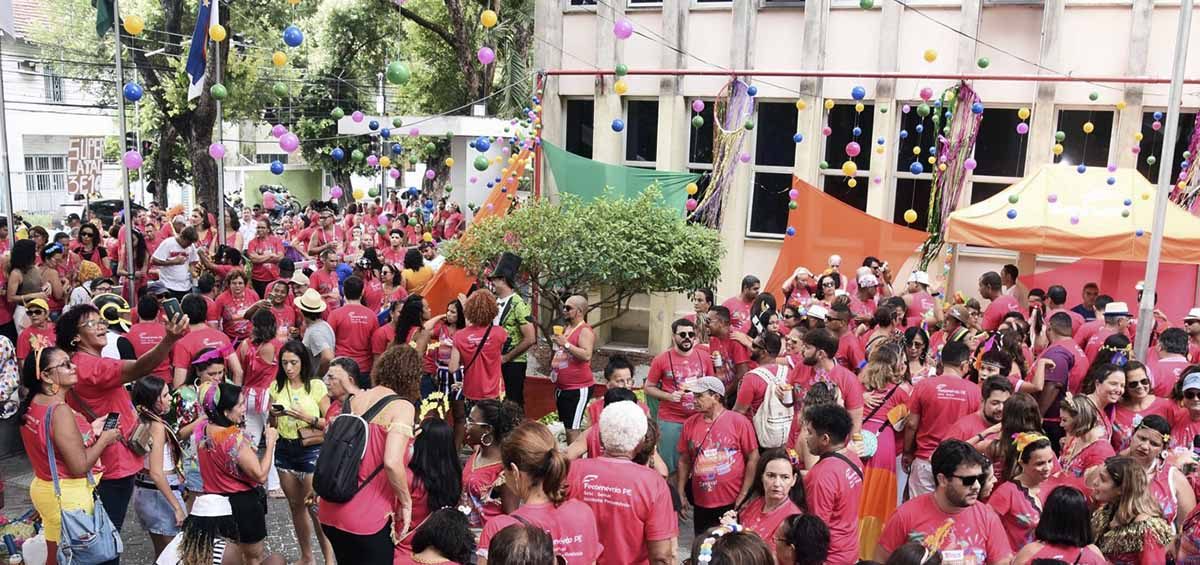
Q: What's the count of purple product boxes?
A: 0